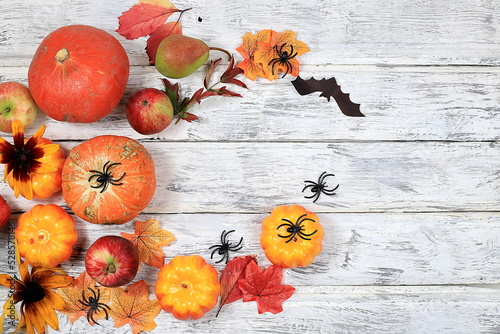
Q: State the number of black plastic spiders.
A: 6